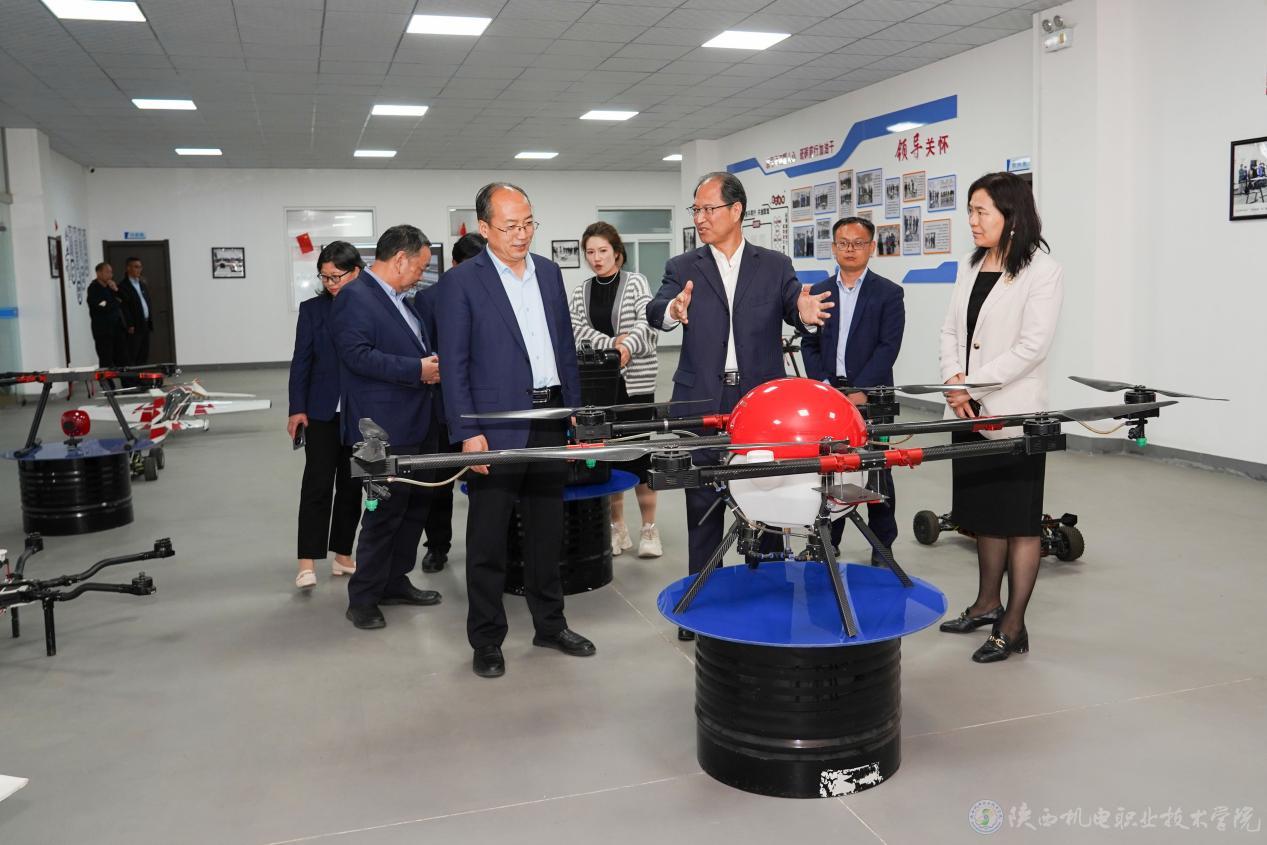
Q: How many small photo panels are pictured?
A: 13